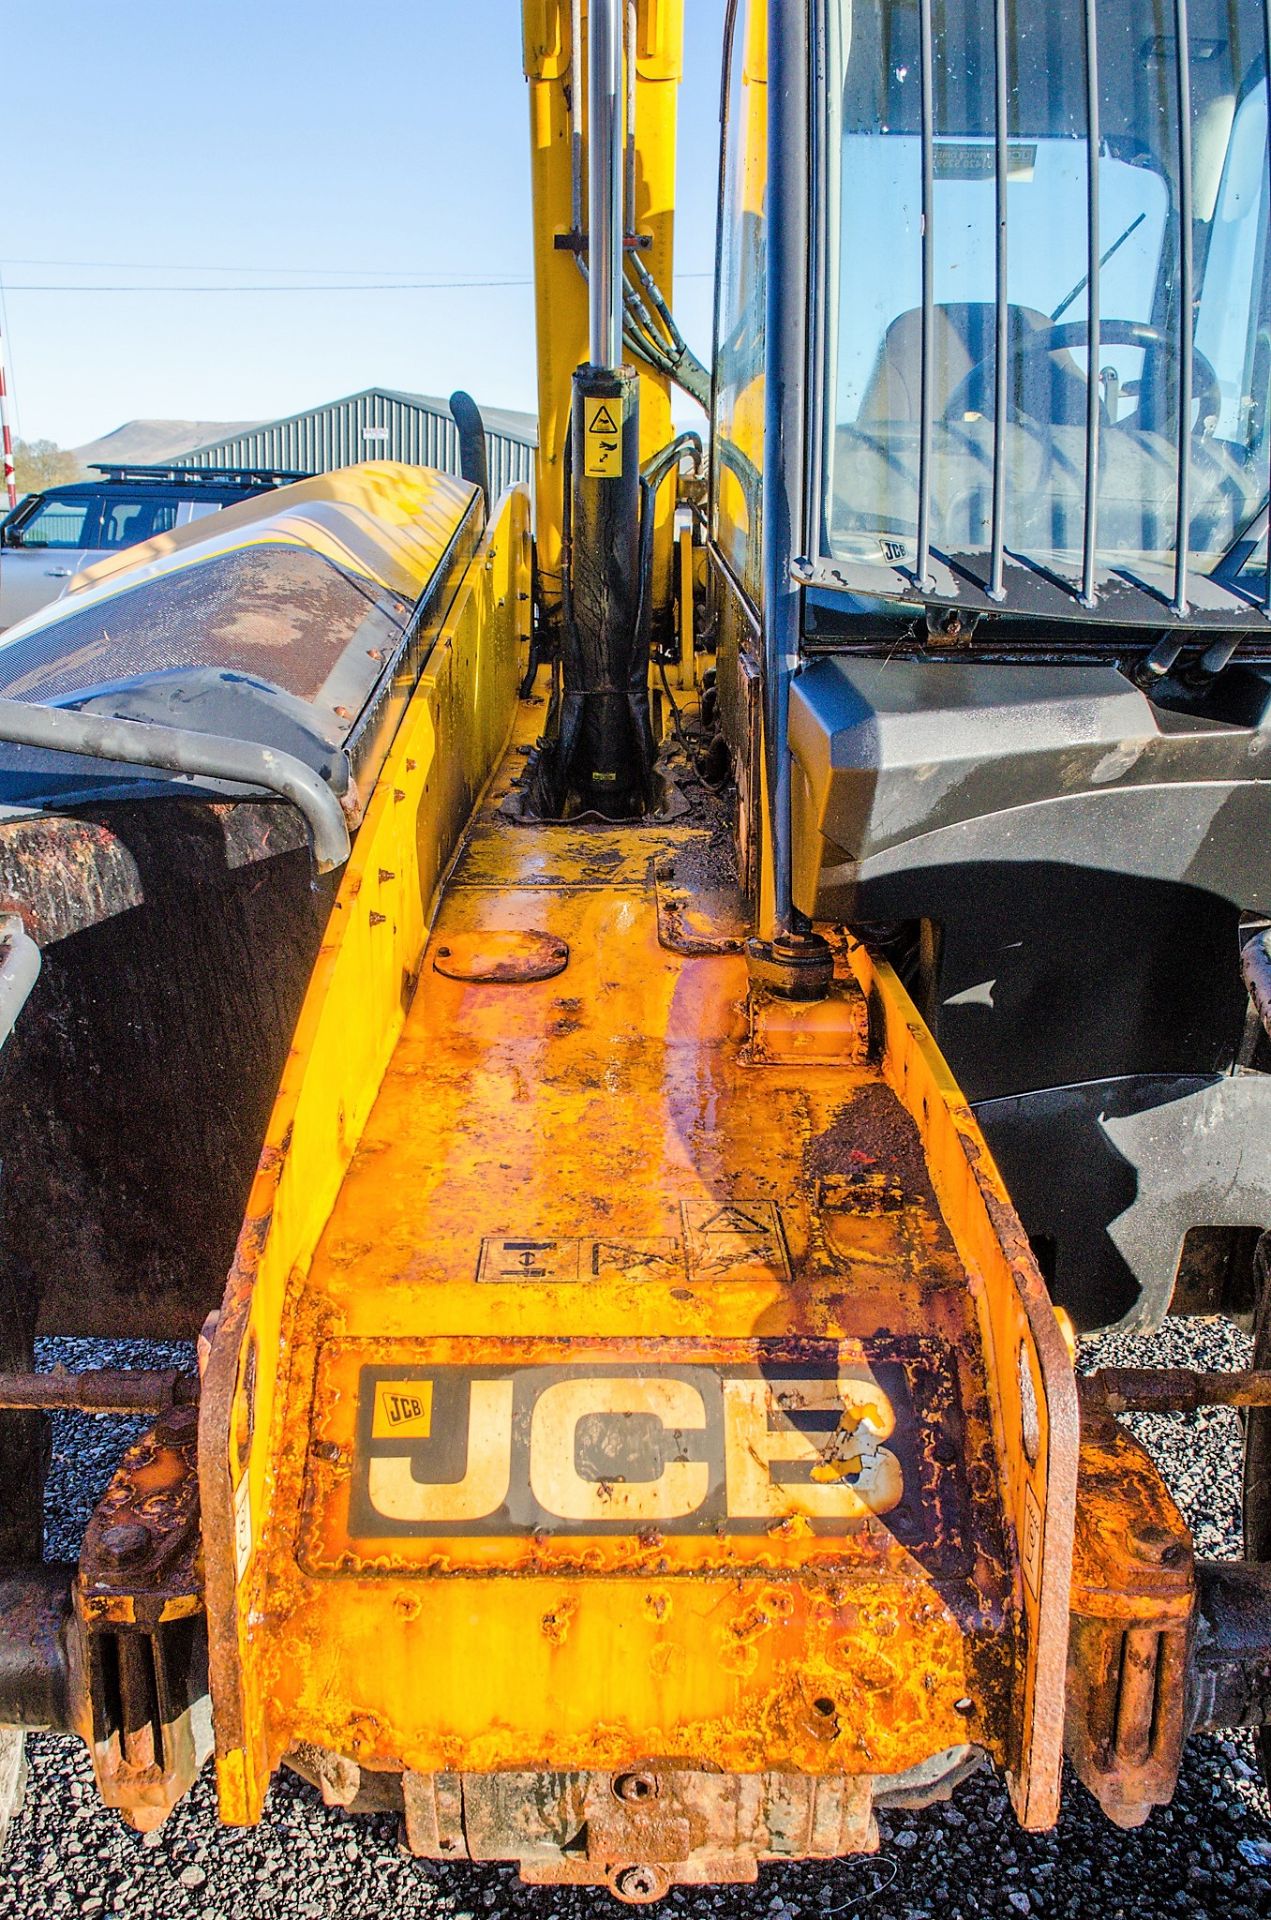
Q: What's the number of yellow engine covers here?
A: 1